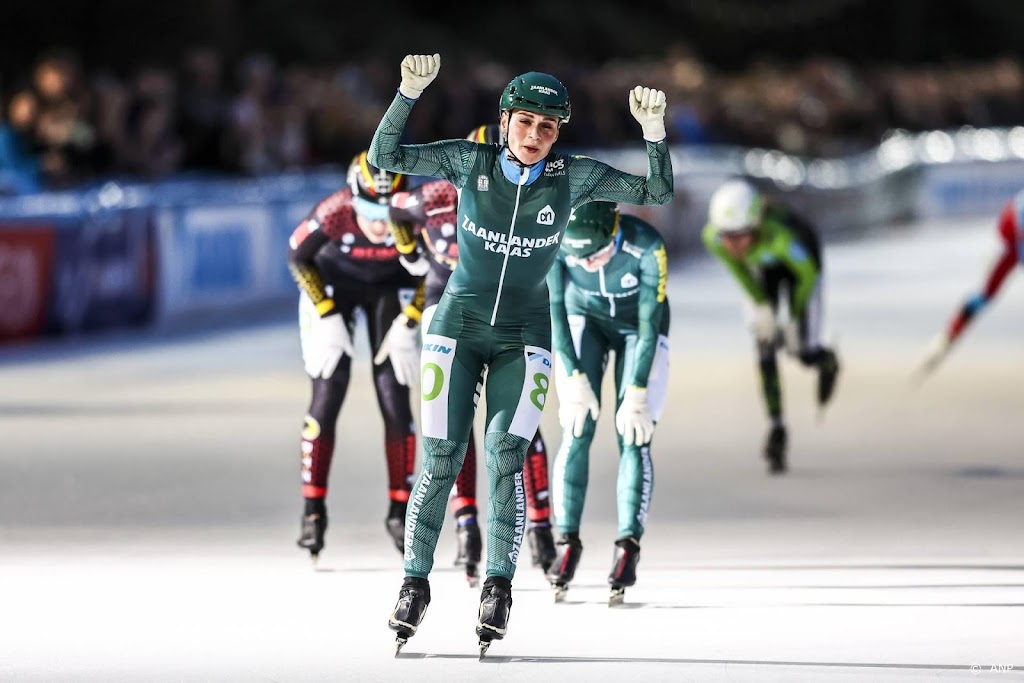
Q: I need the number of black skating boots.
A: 10